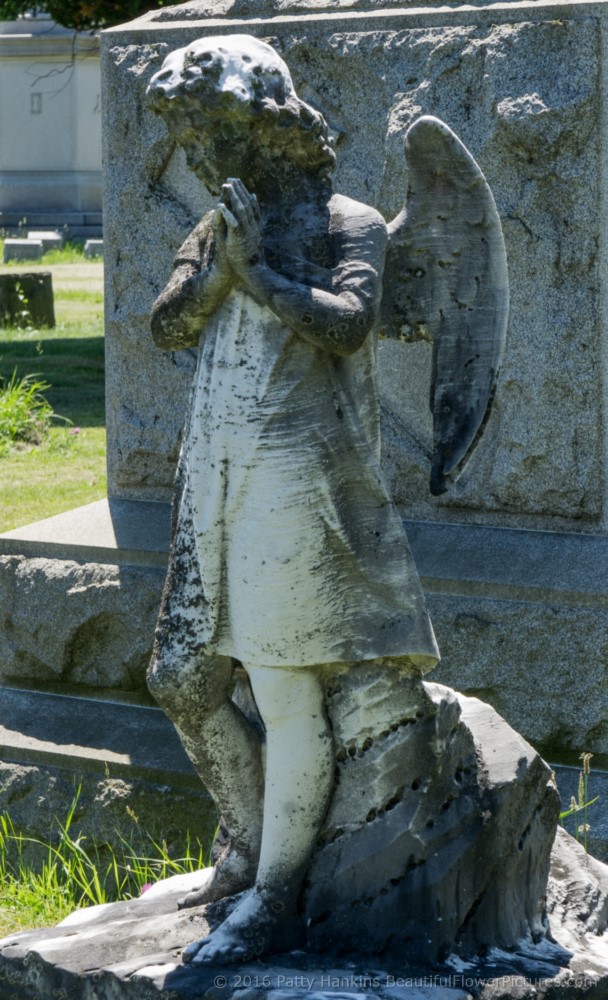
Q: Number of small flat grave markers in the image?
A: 3